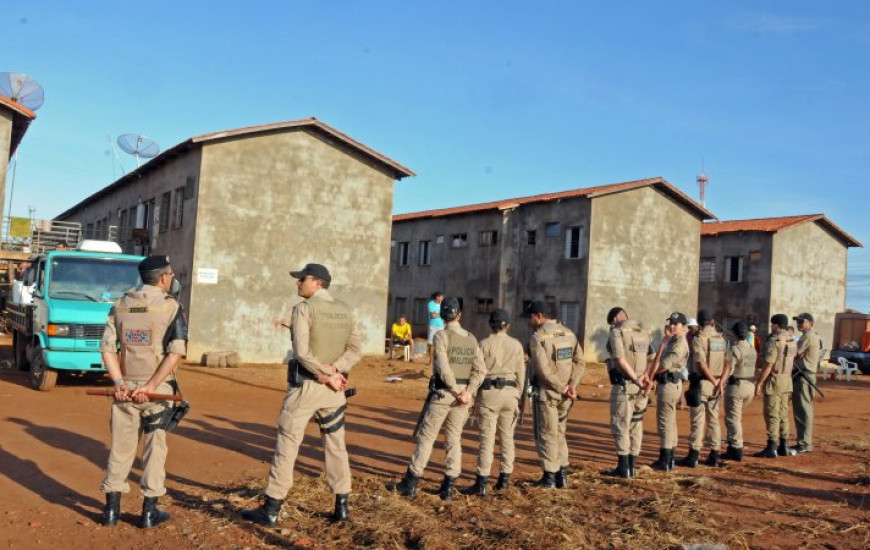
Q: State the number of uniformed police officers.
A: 11